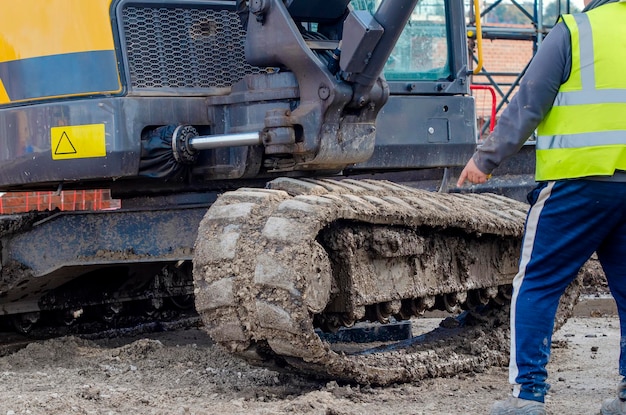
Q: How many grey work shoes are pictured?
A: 2